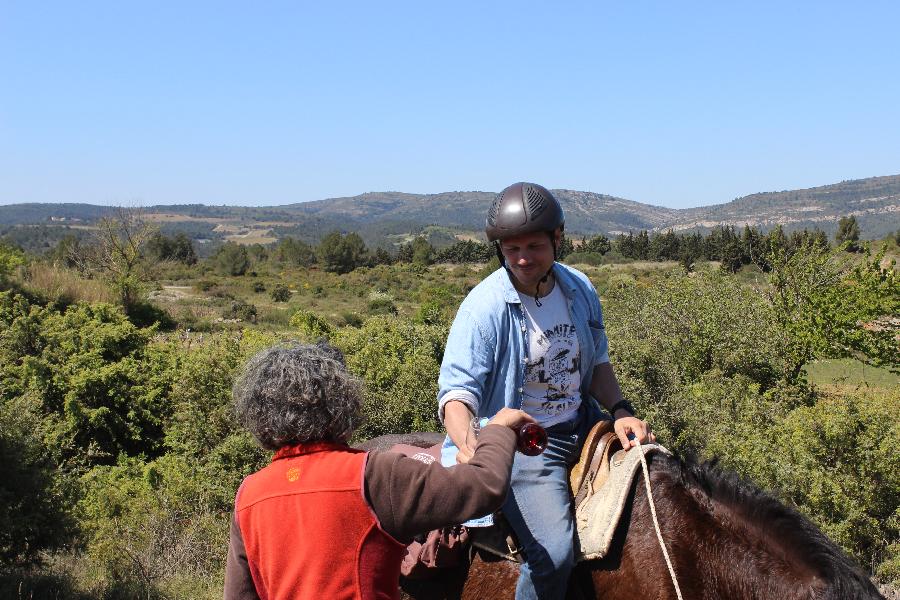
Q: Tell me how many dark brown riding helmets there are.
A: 1